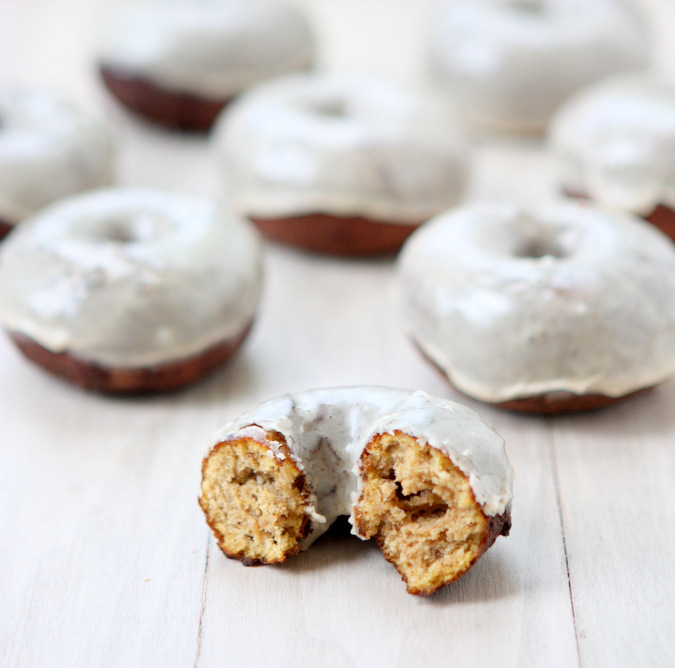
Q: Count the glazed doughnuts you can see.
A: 8